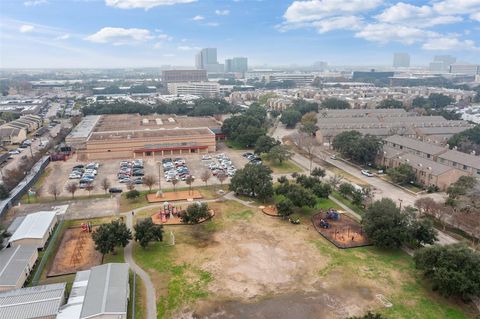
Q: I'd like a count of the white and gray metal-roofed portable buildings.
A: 4